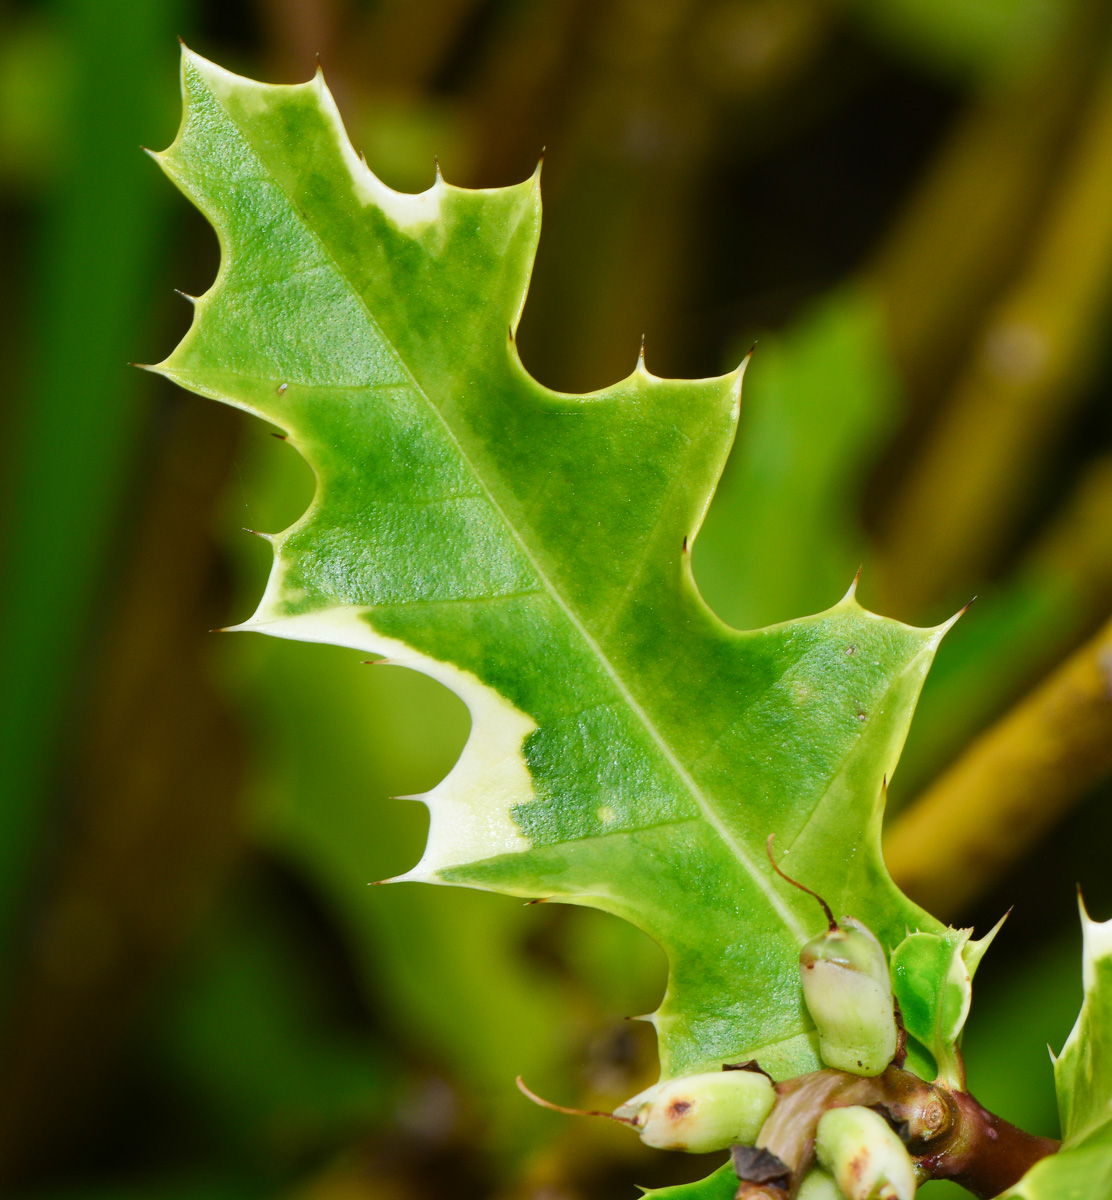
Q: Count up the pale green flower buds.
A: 4